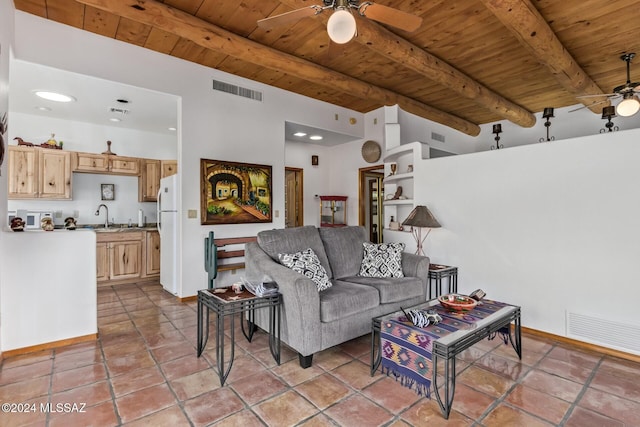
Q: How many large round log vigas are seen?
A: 3